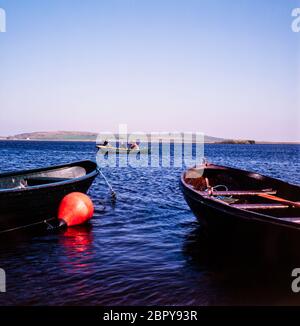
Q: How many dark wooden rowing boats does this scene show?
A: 2